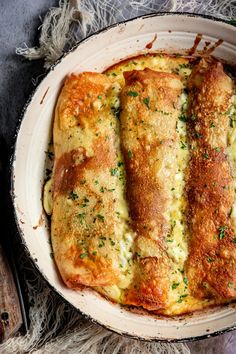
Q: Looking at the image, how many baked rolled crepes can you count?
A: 3